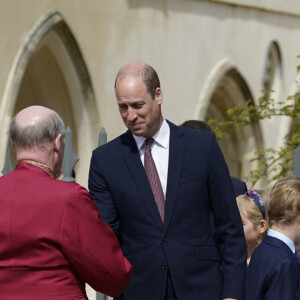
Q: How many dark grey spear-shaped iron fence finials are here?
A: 3